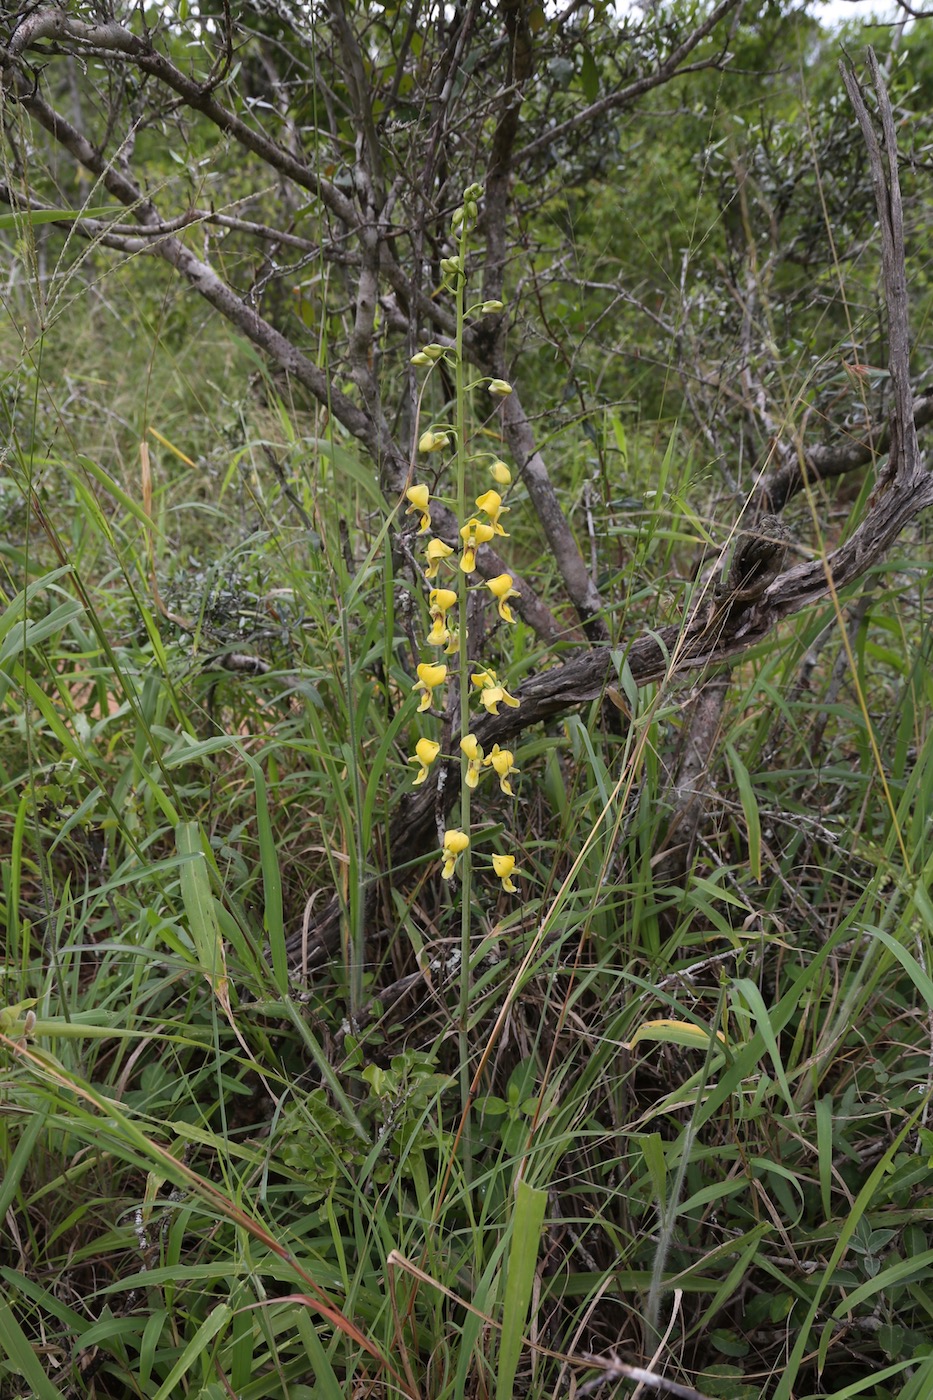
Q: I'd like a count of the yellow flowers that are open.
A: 14